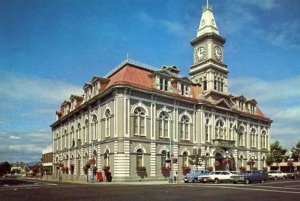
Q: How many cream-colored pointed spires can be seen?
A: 1